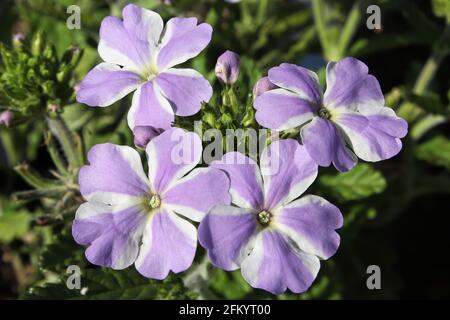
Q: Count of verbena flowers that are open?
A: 4